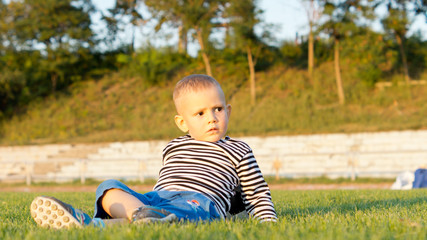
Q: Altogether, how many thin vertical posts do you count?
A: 5